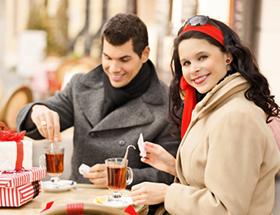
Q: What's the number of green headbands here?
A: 0